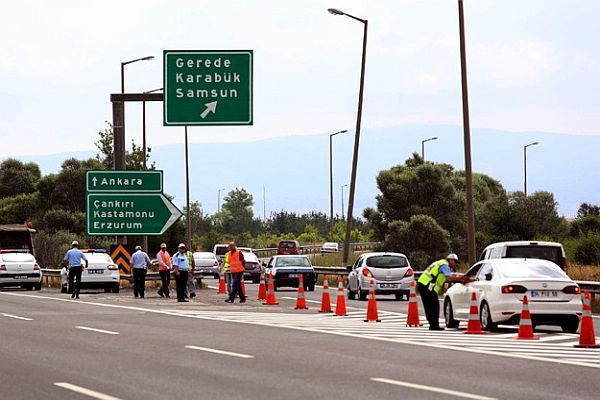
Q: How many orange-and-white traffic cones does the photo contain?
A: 12